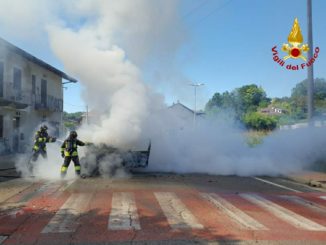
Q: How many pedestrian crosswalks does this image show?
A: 1